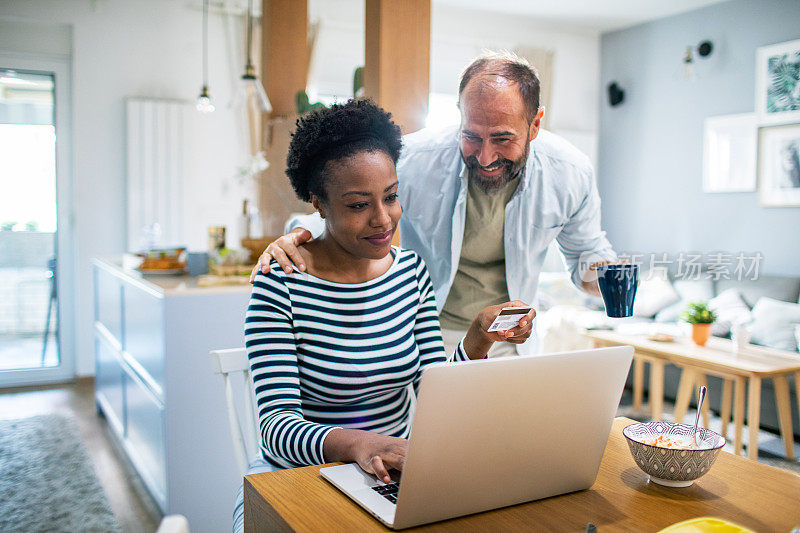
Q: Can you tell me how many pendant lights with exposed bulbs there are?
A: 2